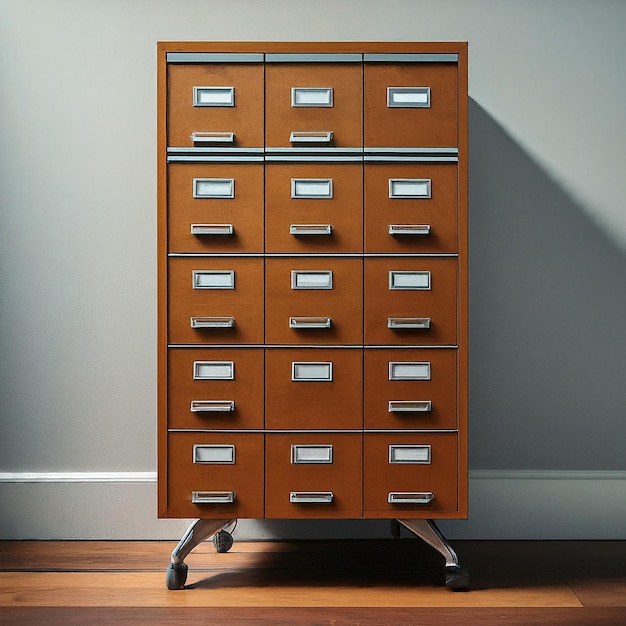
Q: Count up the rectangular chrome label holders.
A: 15